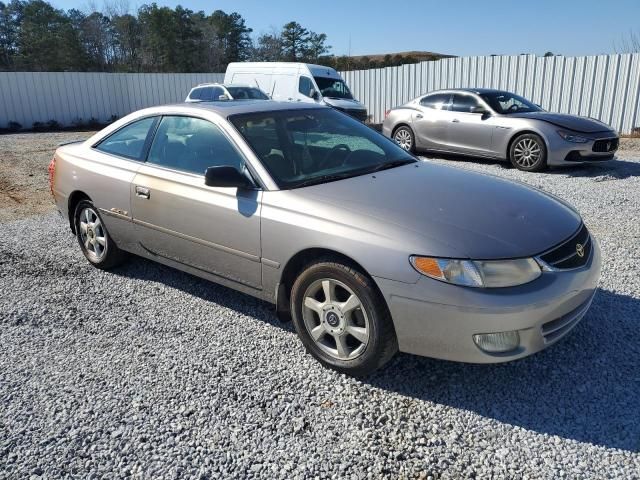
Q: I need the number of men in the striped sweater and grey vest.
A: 0